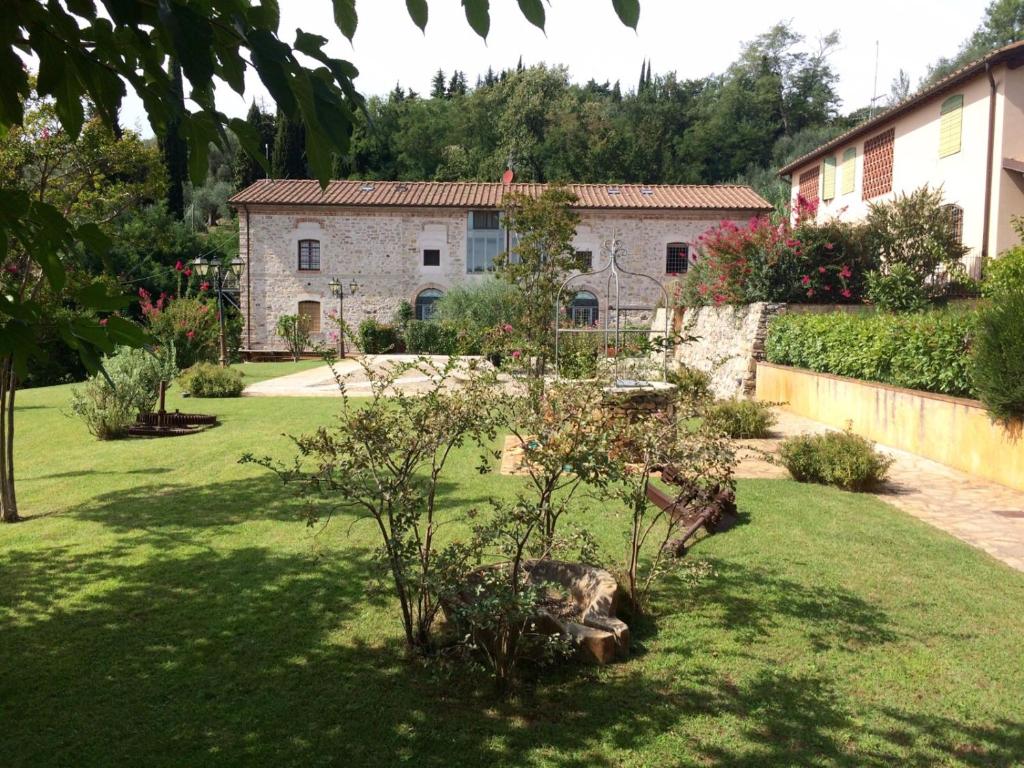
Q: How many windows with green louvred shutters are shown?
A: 3